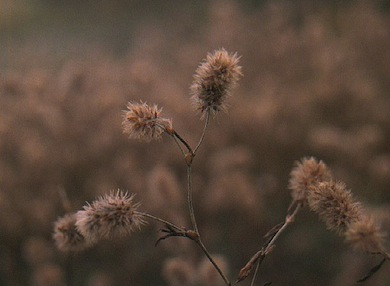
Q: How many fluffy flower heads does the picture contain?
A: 7